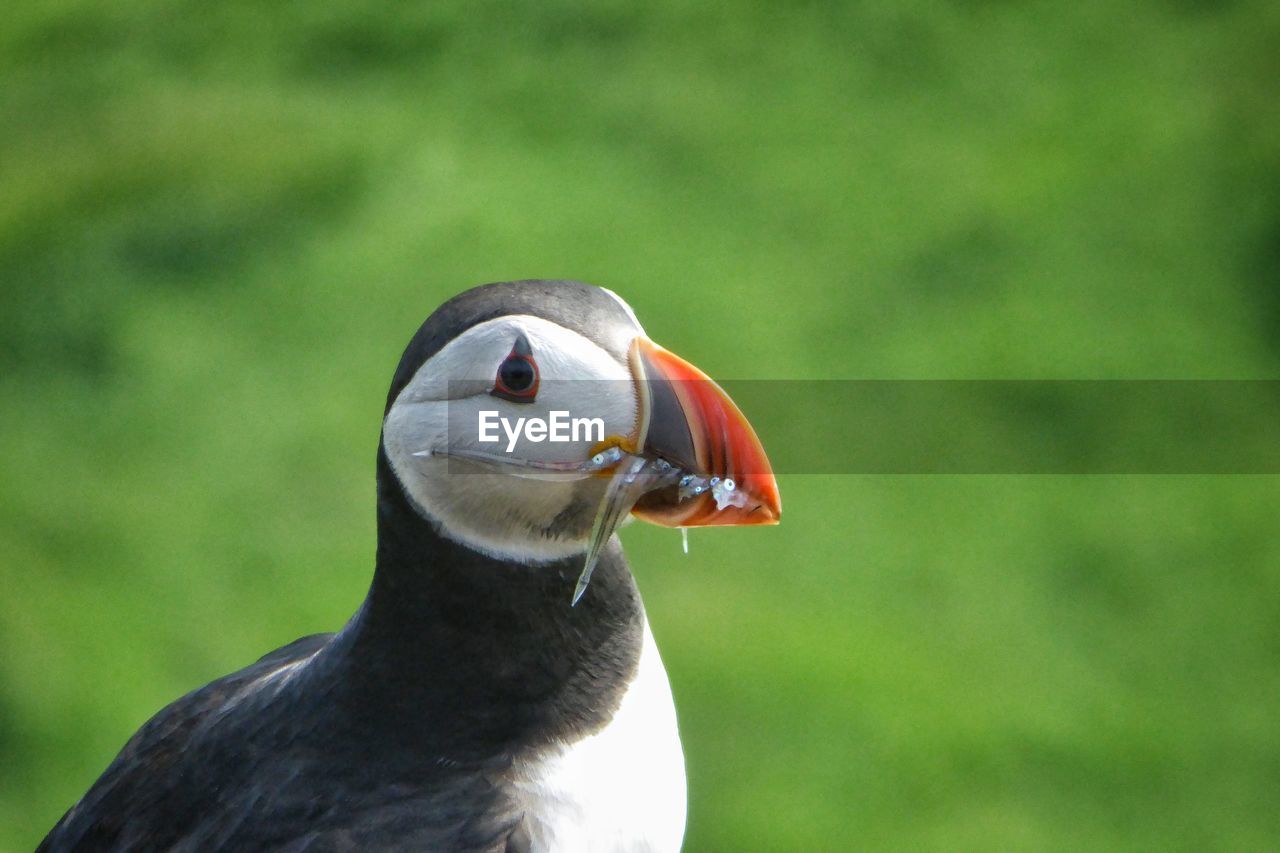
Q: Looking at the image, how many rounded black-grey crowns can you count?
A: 1